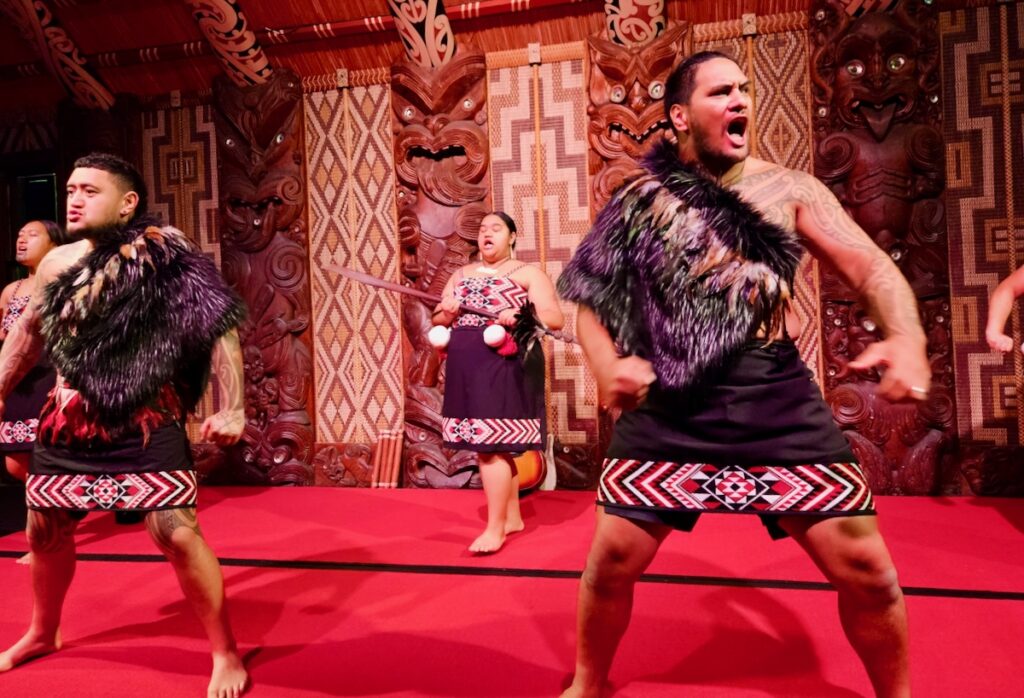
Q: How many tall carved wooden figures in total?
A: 4